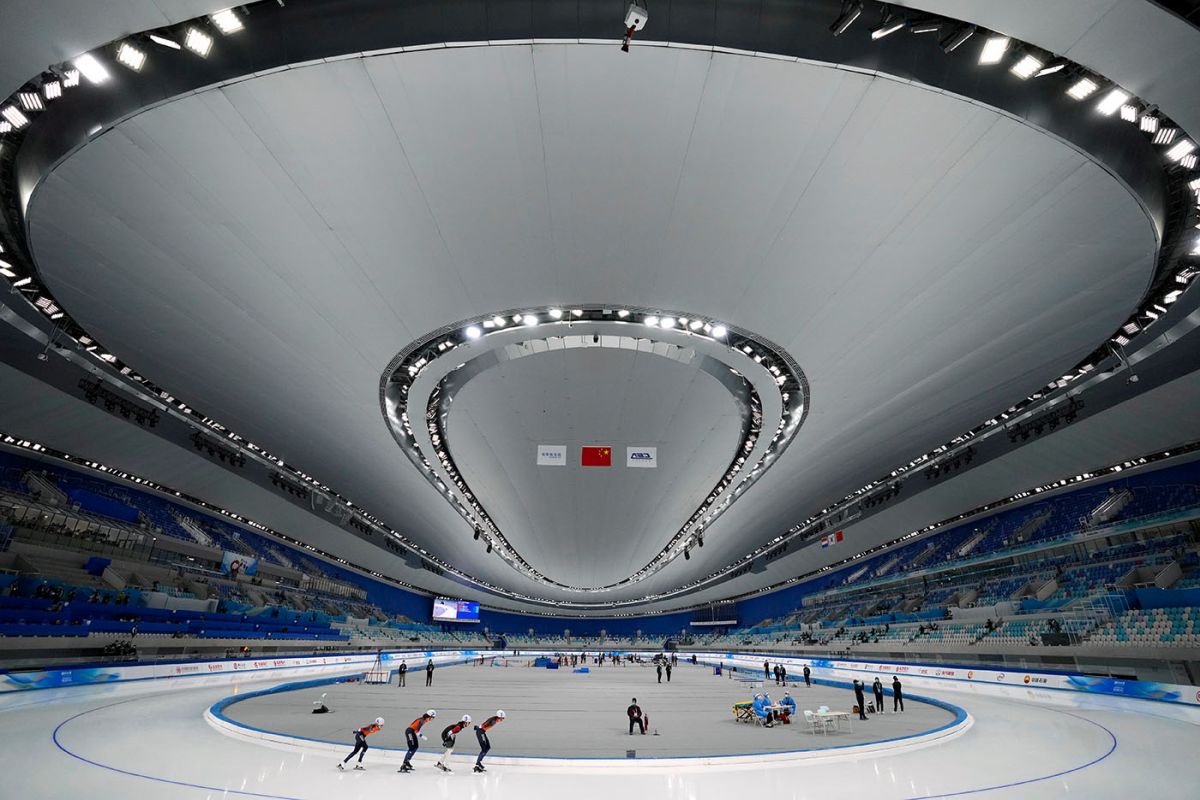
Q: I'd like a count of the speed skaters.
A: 4